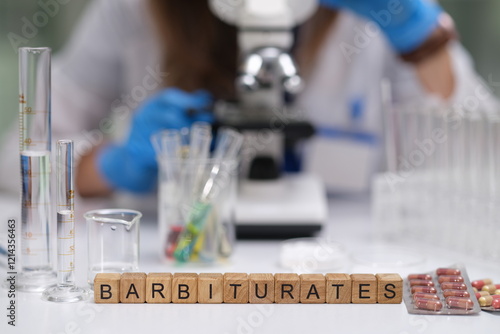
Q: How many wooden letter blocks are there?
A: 12